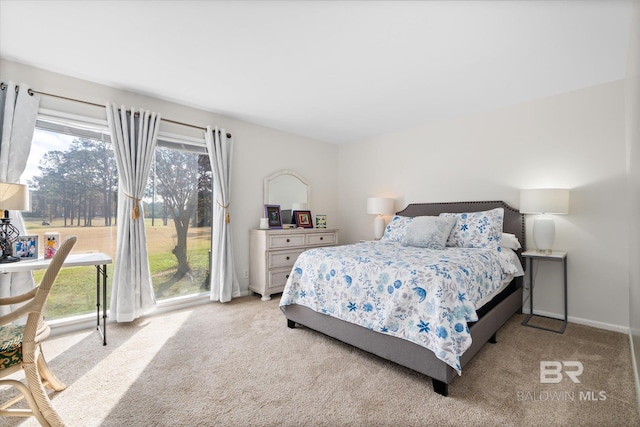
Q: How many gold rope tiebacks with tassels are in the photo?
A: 2